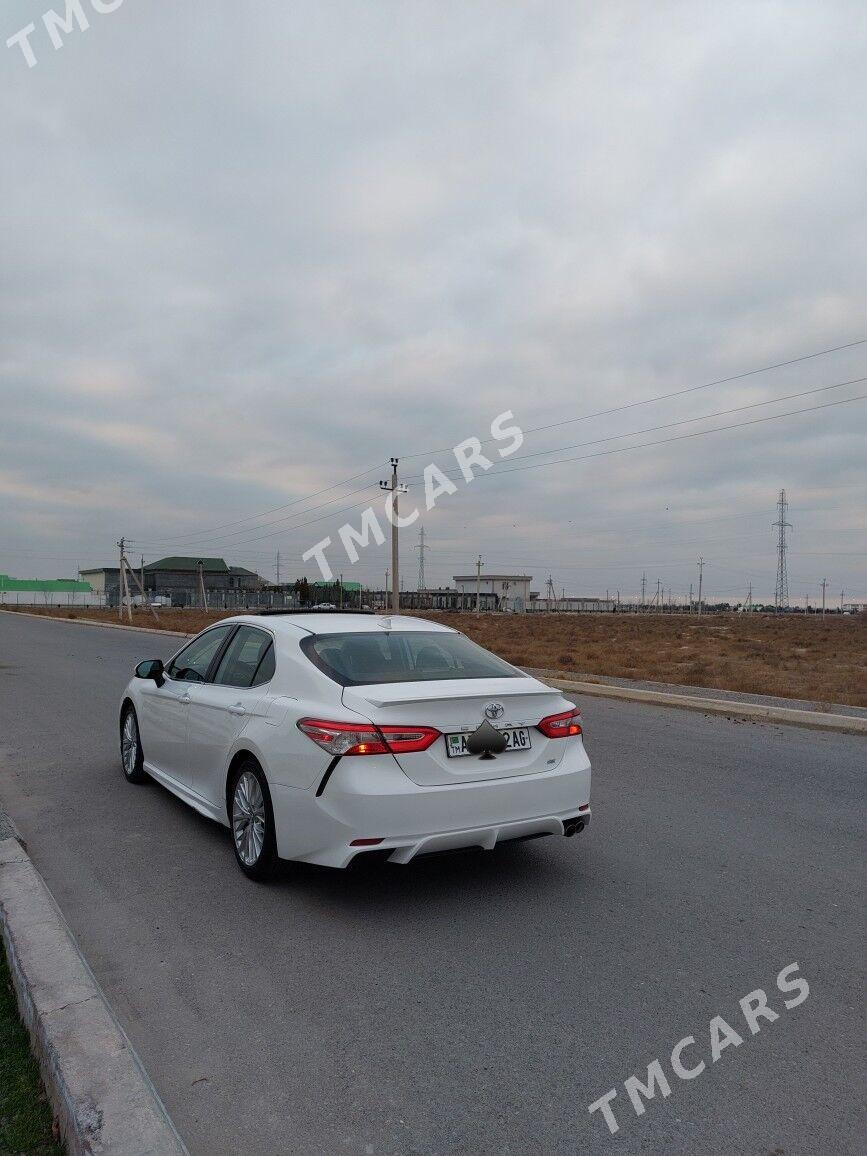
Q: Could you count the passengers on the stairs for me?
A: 0